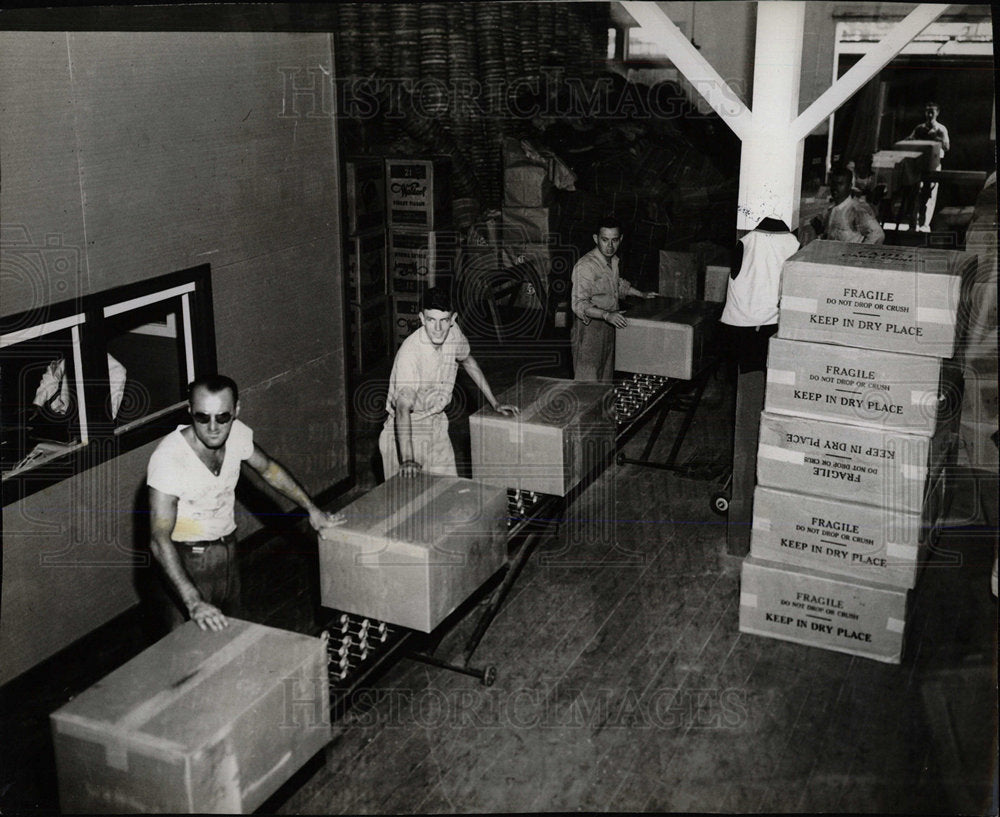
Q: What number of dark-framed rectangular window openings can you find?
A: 2